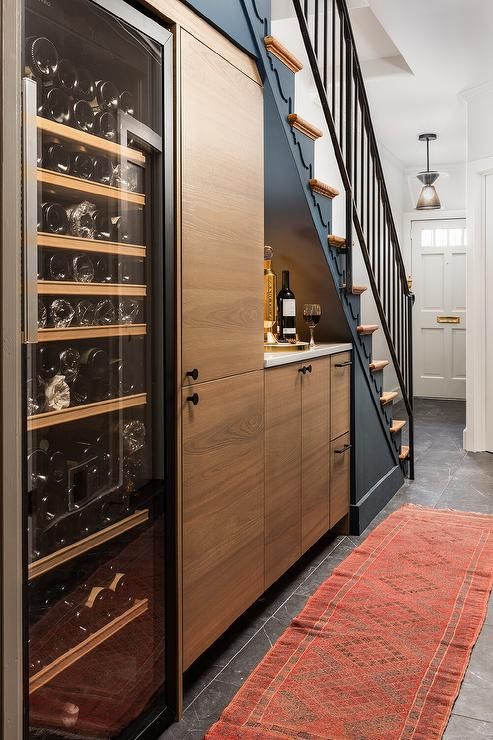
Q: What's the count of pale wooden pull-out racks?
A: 8